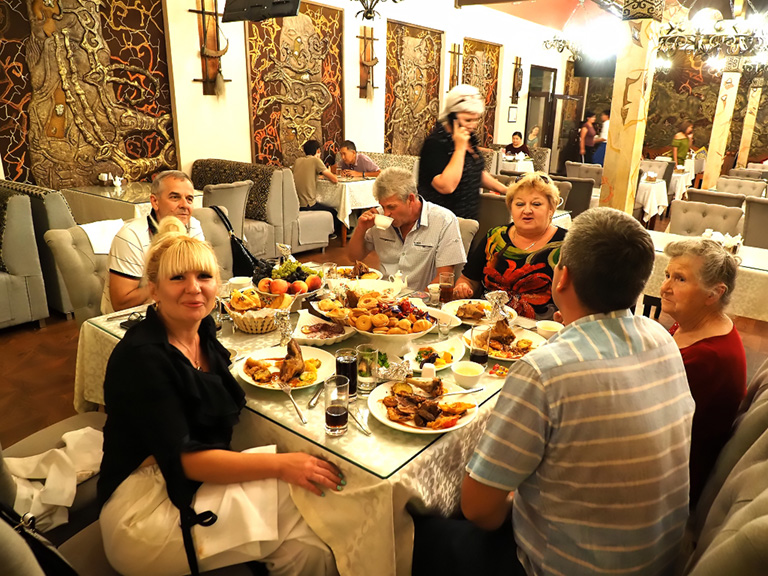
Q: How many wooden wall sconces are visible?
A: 4